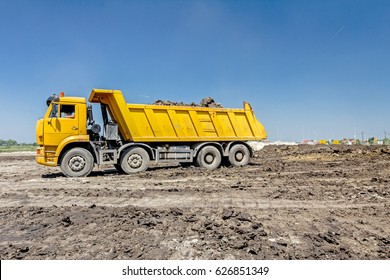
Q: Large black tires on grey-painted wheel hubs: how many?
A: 4